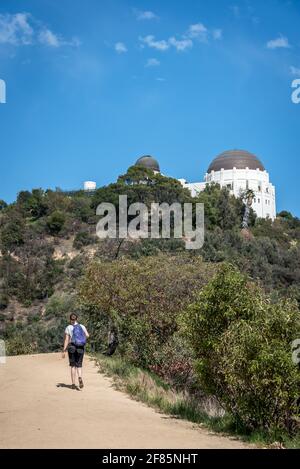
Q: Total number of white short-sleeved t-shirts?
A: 1